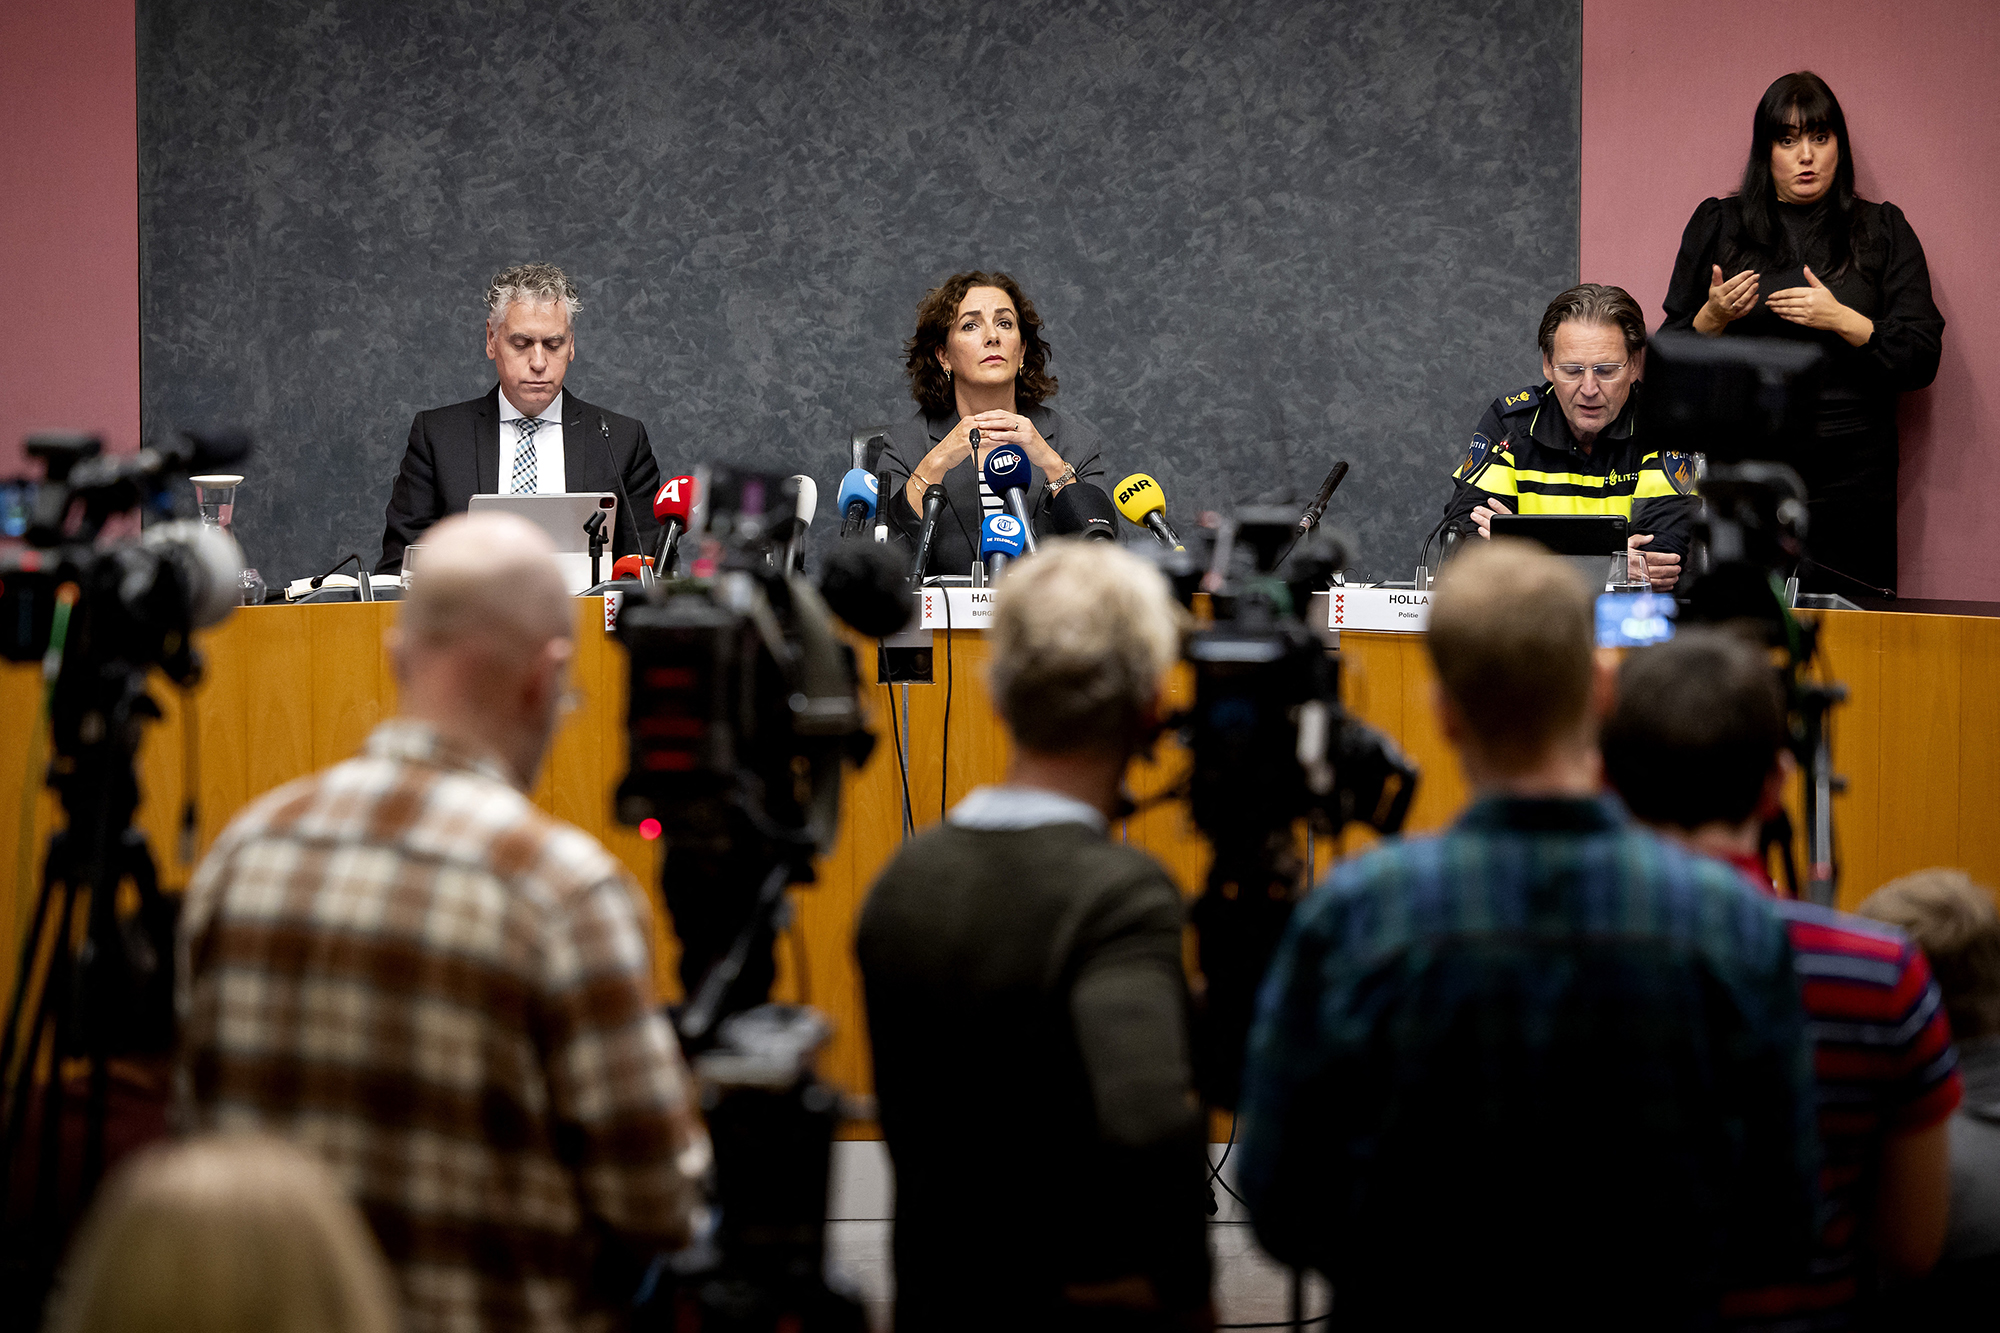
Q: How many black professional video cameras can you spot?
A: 4